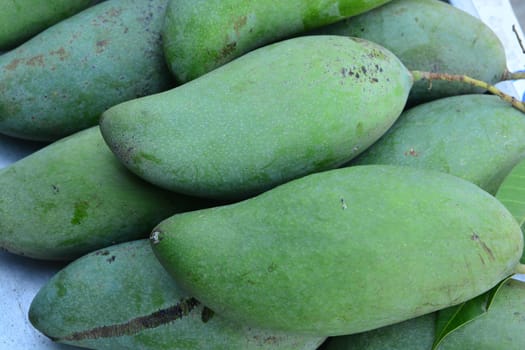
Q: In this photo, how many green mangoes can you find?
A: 10